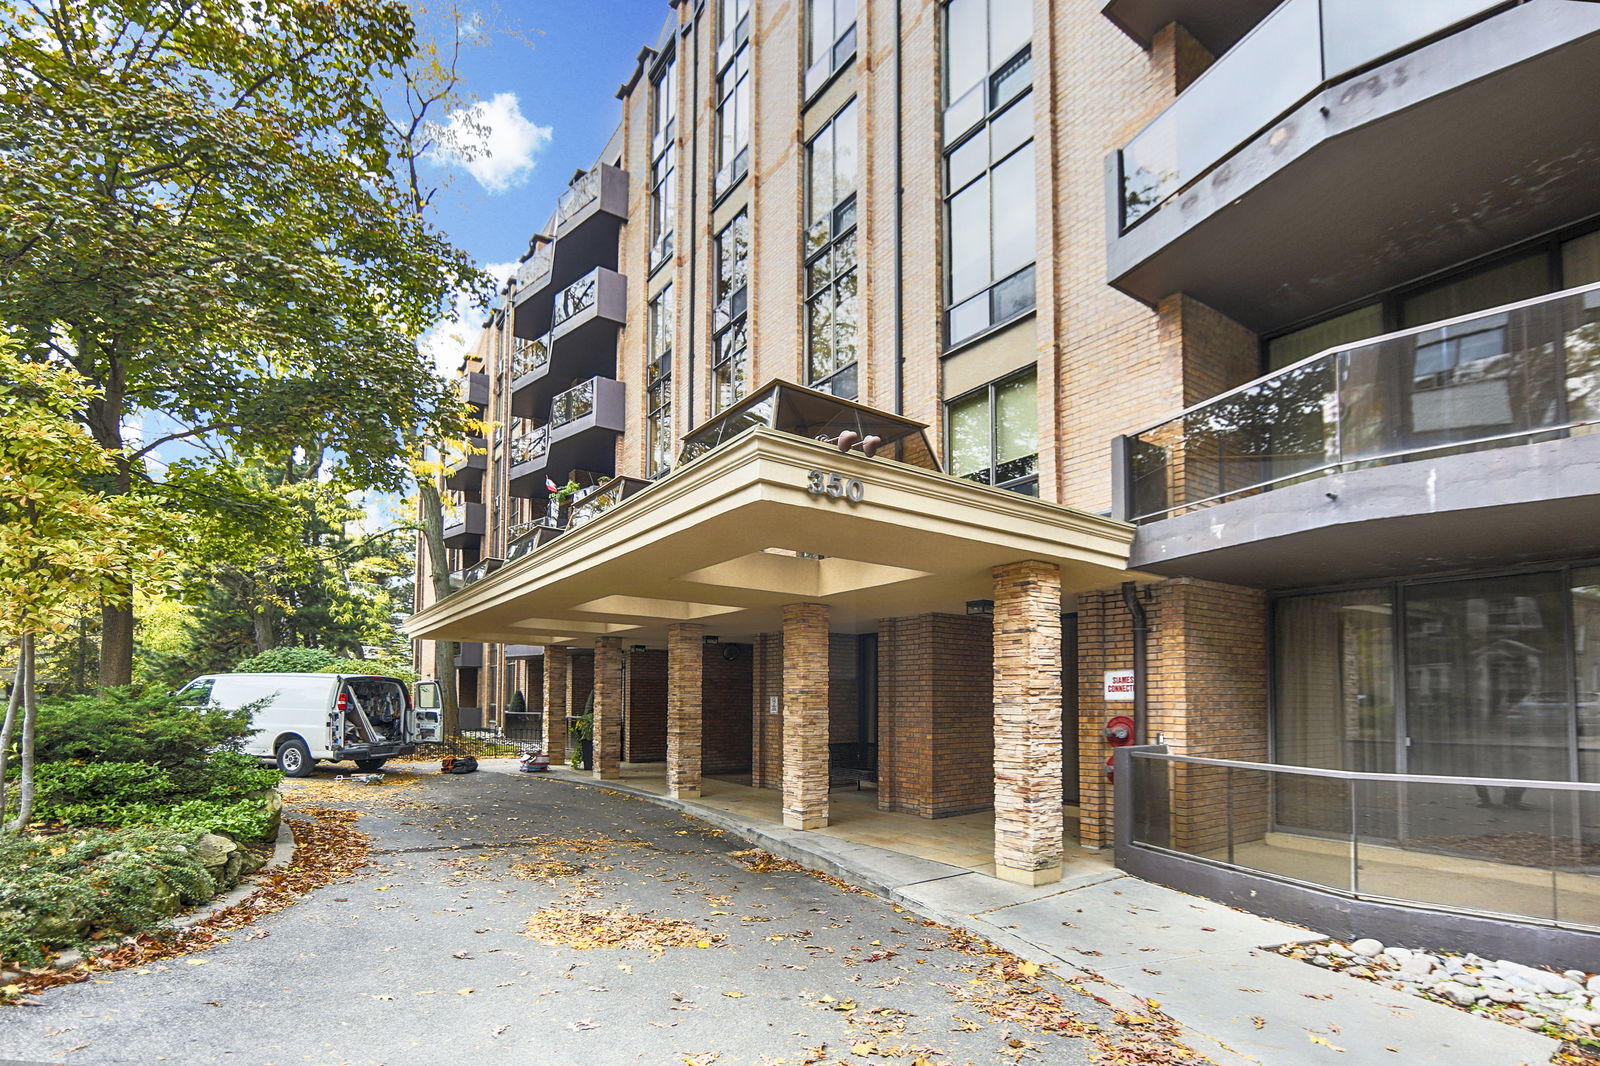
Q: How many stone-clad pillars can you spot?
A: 5